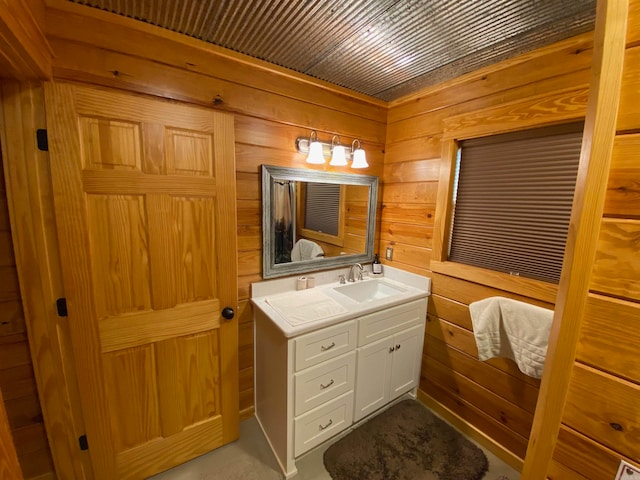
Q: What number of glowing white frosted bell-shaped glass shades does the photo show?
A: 3